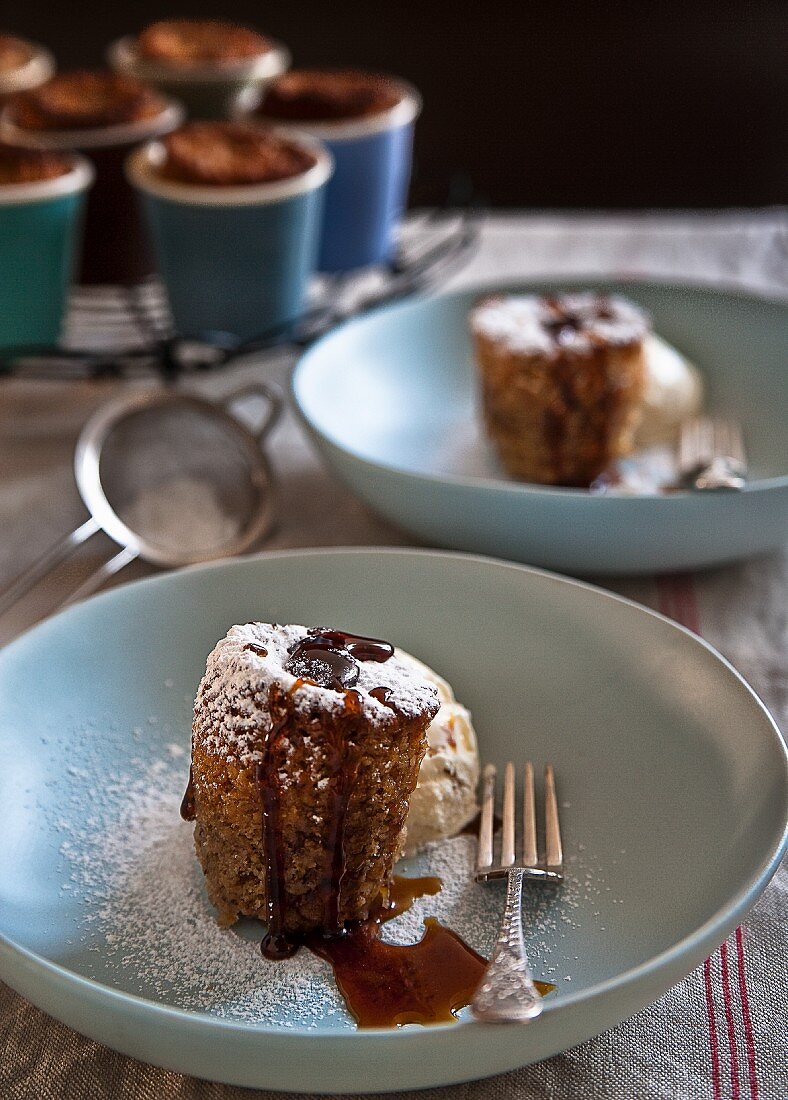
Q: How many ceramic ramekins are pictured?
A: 6